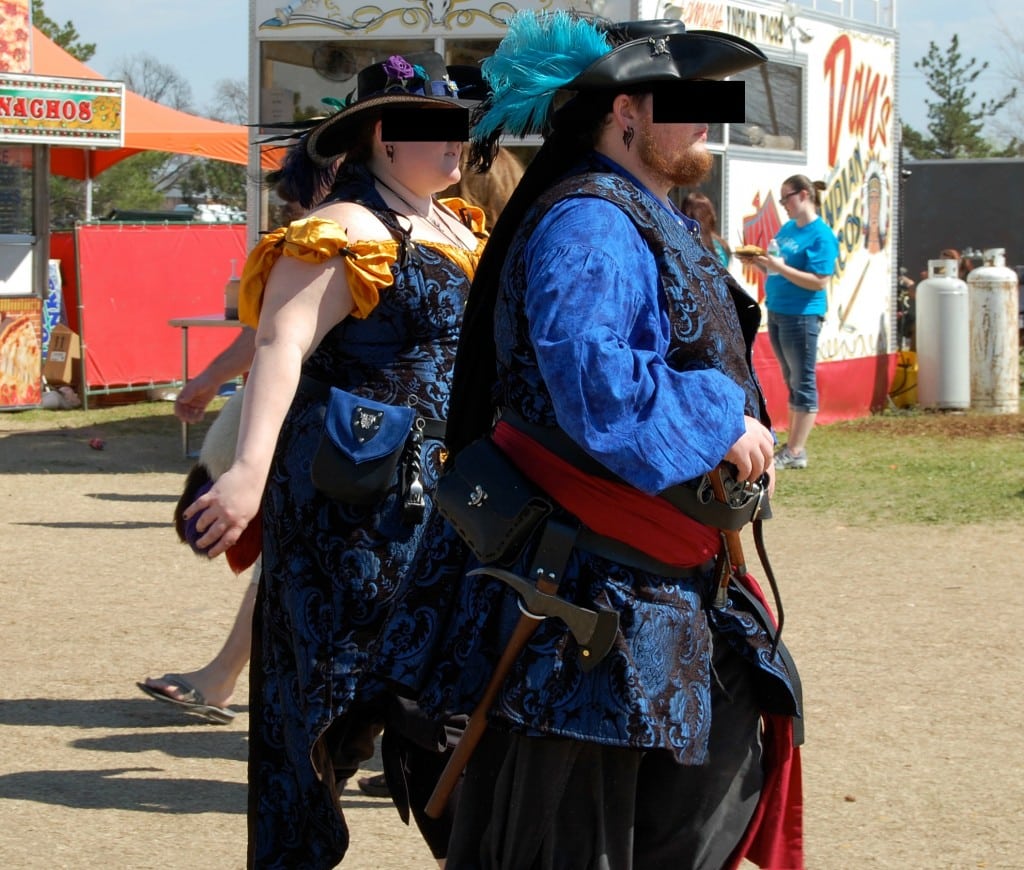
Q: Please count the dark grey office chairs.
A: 0